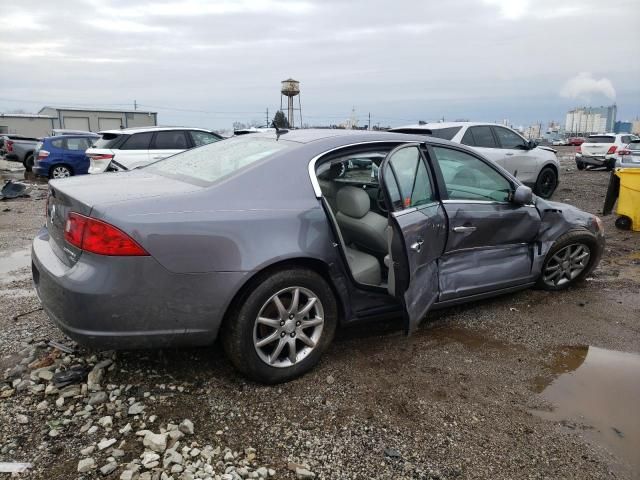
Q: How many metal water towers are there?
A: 1